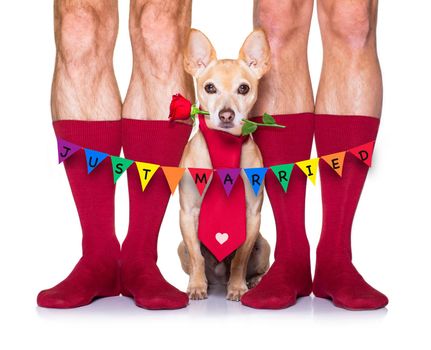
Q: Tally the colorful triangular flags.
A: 12